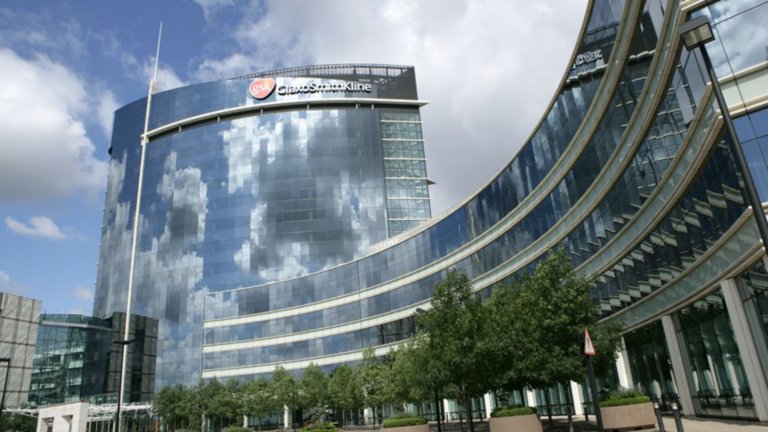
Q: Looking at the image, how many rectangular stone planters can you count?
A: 3